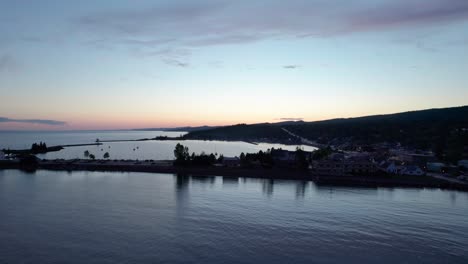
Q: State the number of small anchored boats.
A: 4